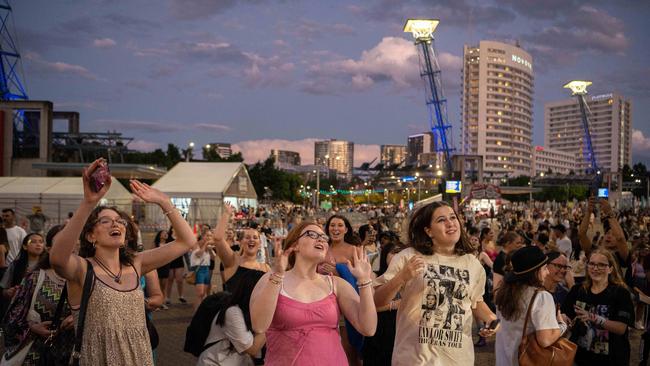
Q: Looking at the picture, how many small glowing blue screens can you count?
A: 2